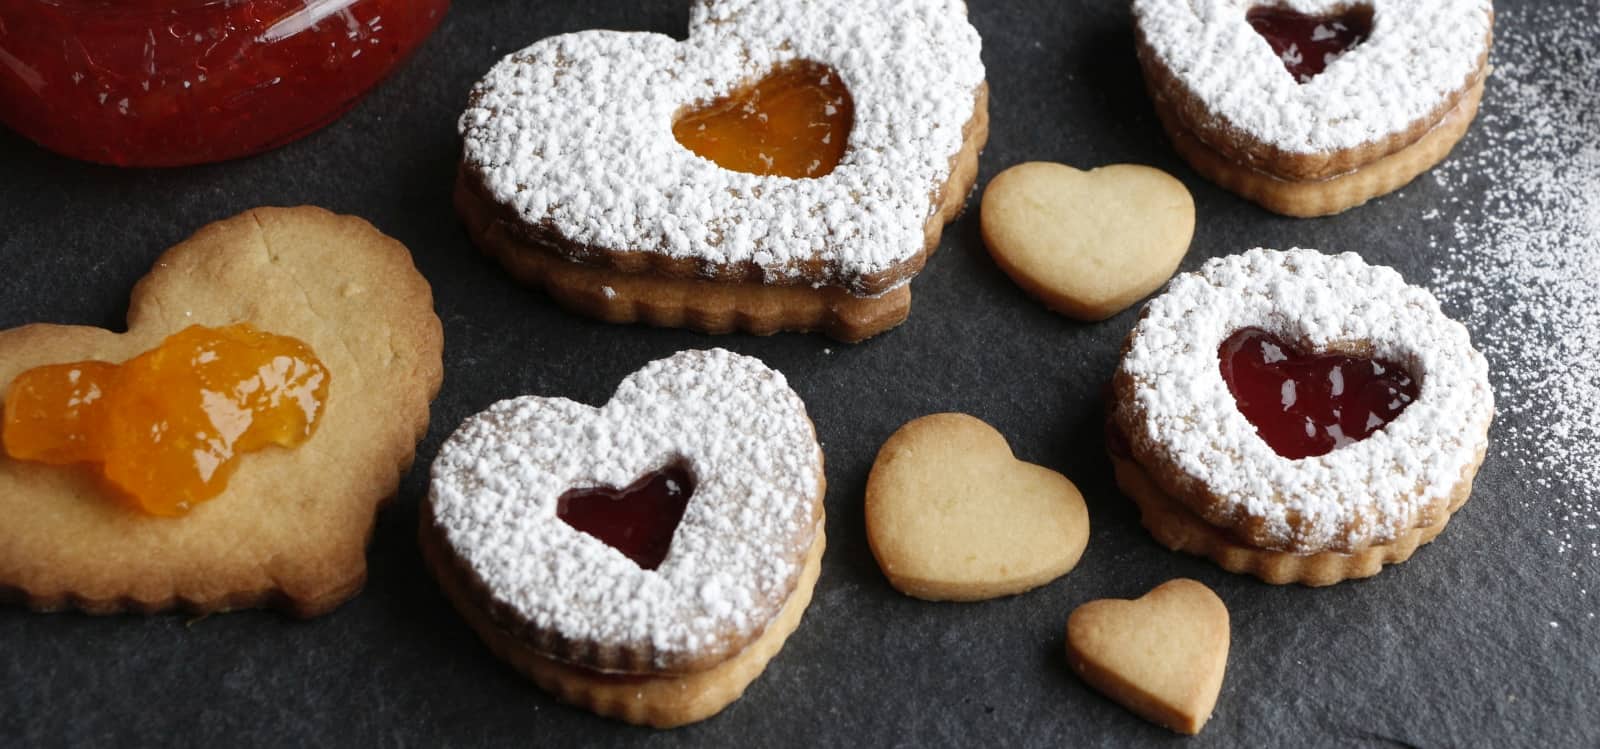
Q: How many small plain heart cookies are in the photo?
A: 3